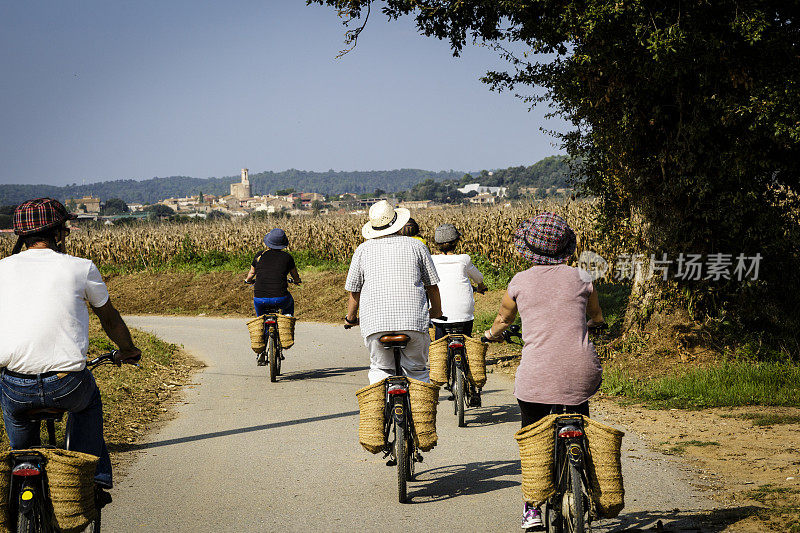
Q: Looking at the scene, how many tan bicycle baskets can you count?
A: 10